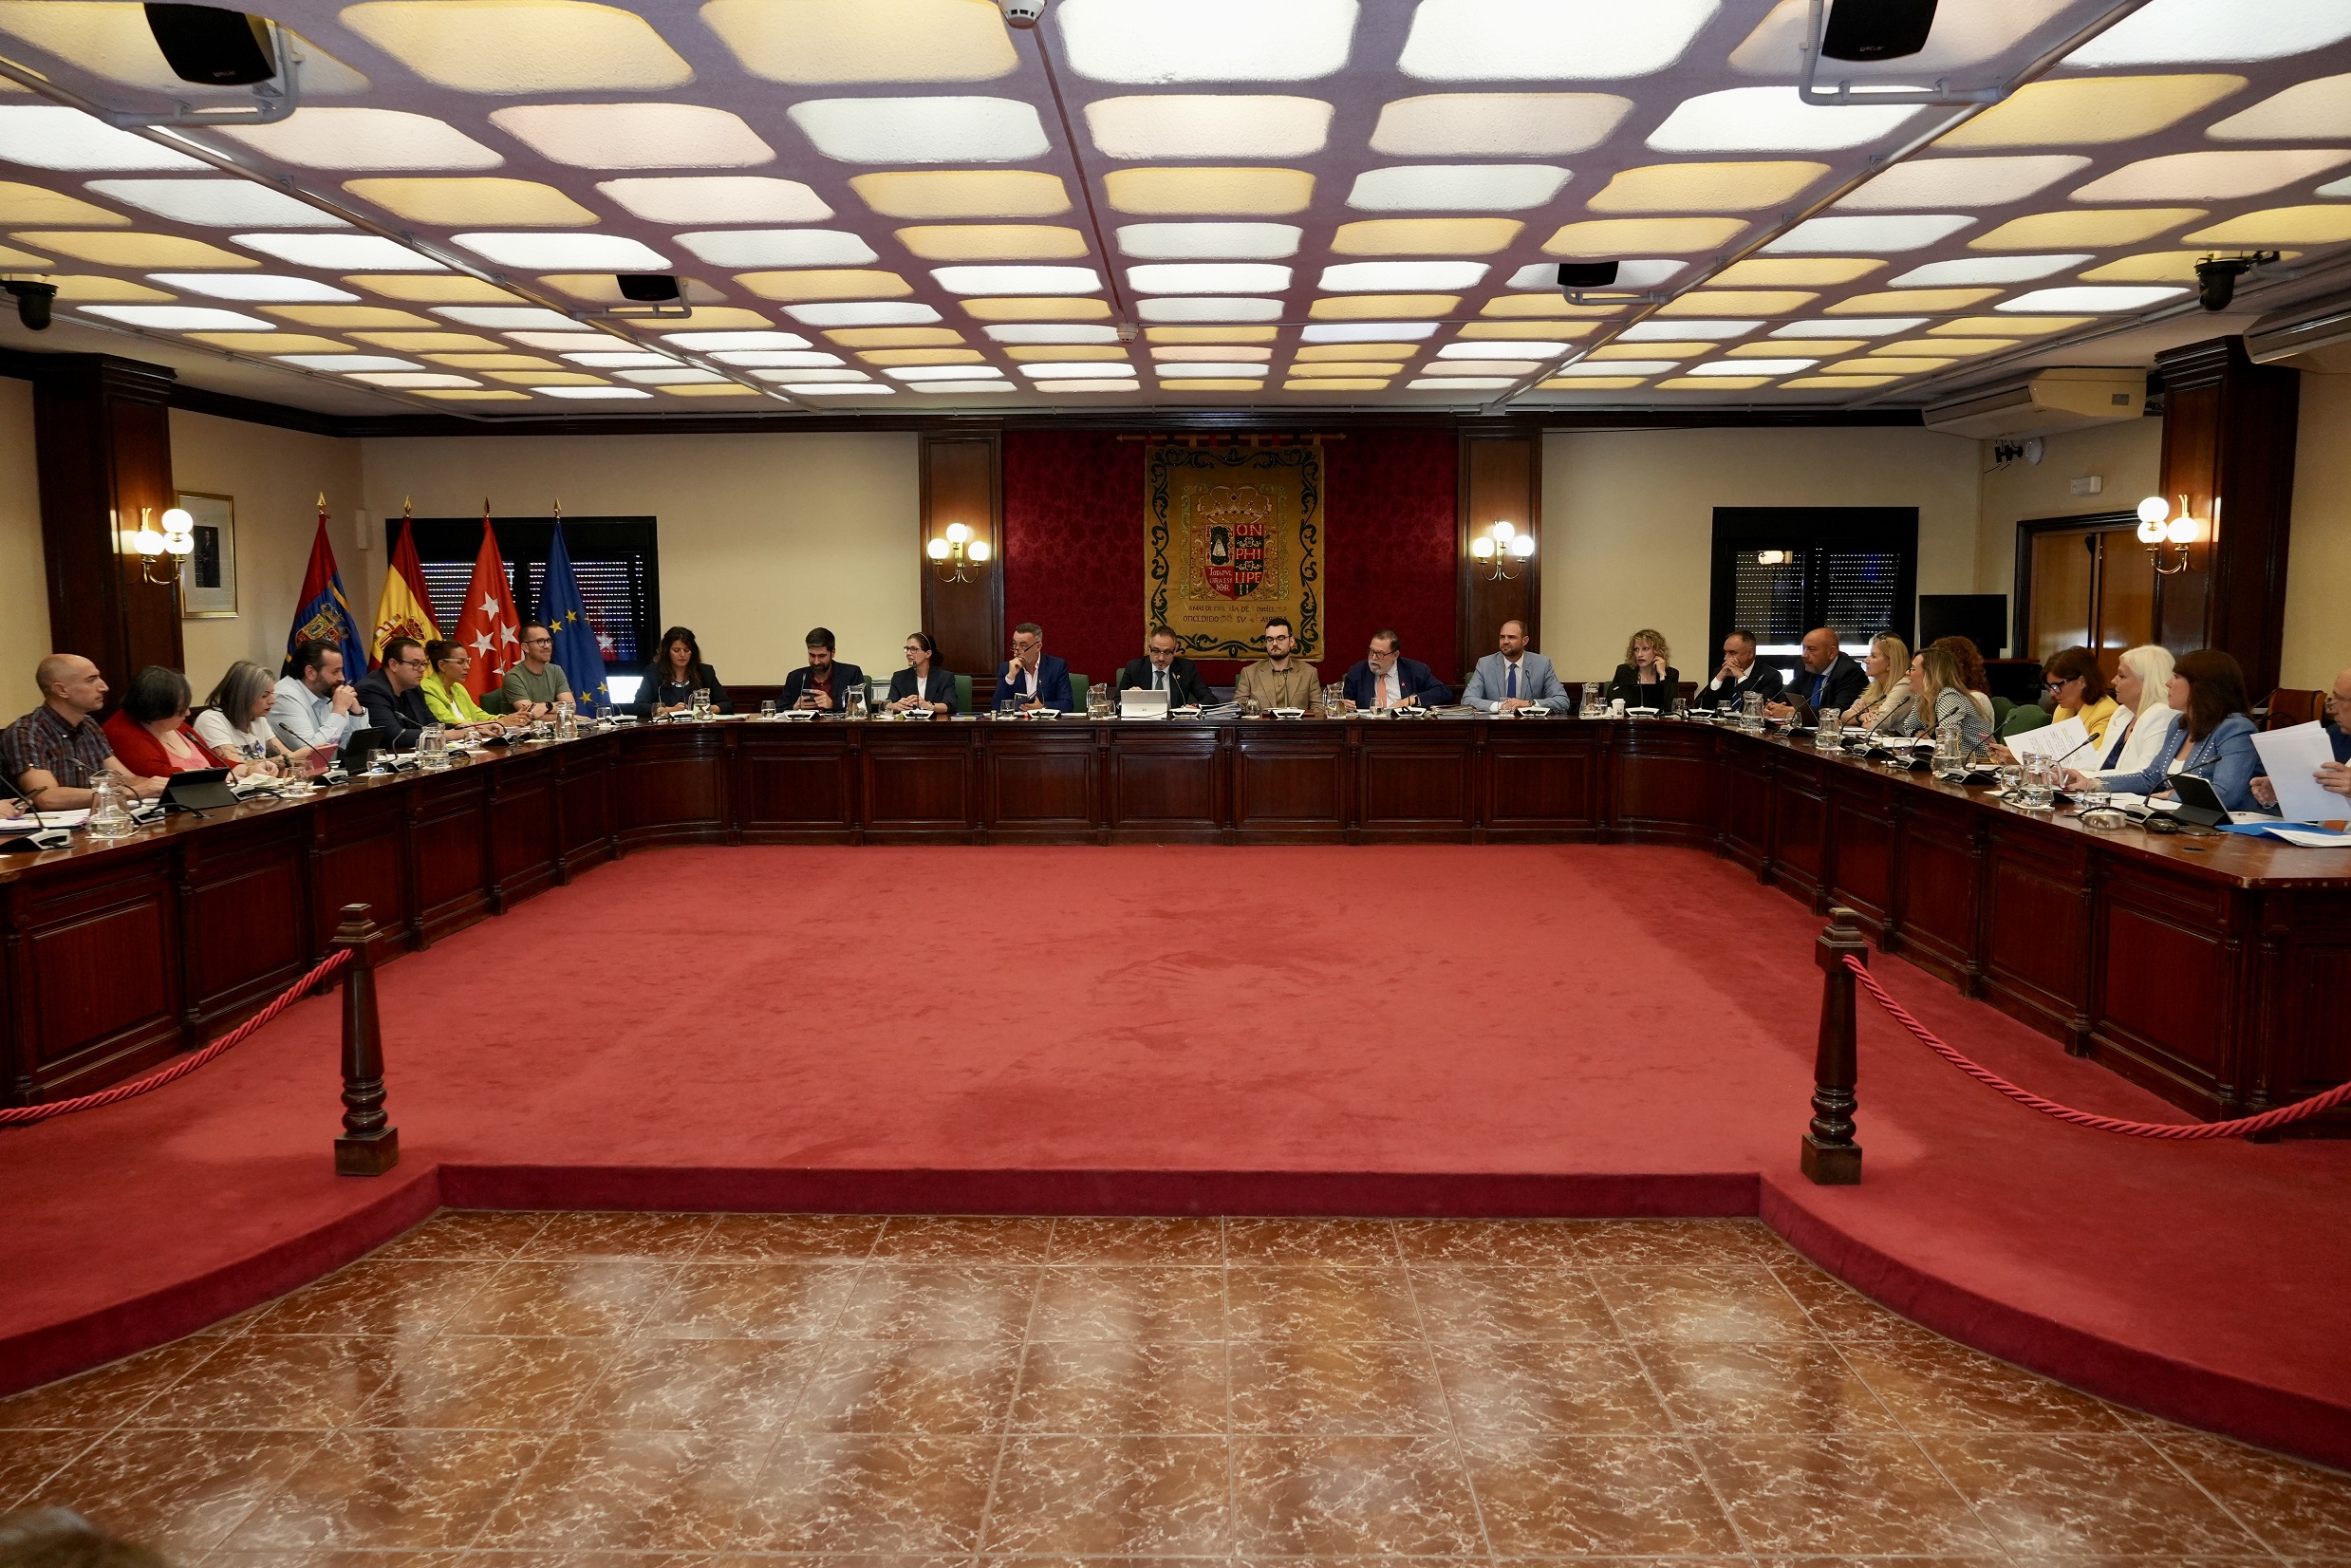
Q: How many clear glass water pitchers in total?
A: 12